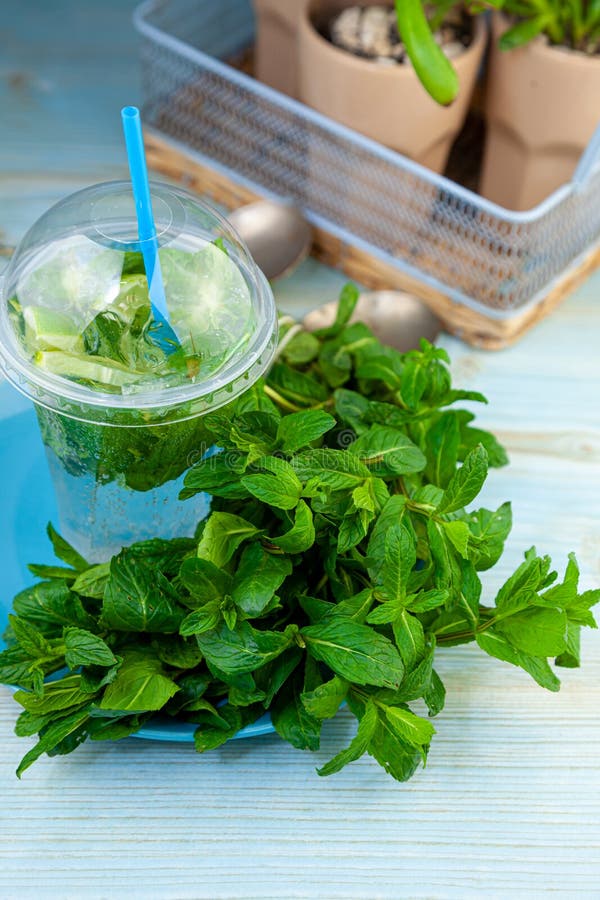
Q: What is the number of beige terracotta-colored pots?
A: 3